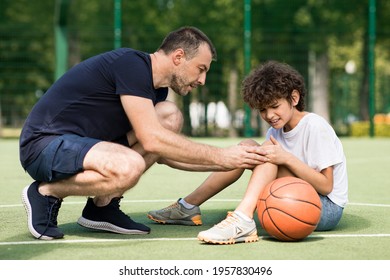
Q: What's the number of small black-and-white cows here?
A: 0